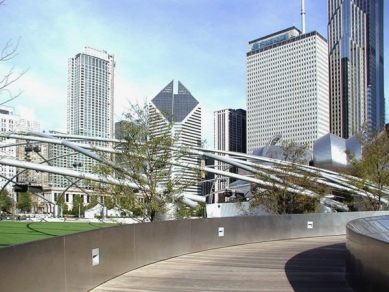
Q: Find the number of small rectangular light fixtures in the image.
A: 3